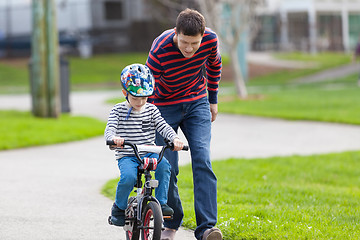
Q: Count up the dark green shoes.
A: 2